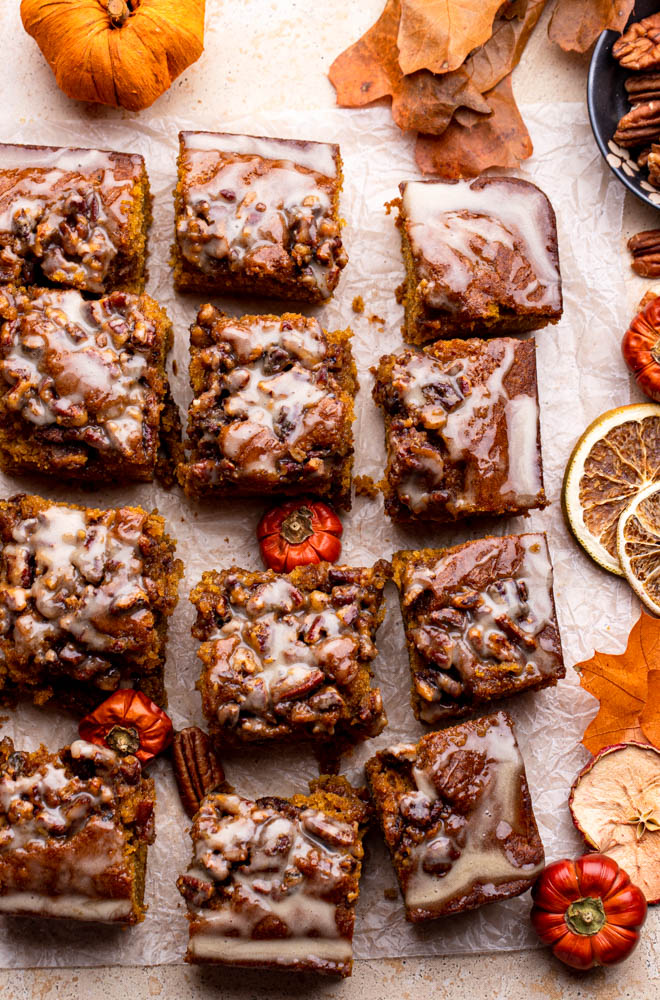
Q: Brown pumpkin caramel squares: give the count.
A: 12